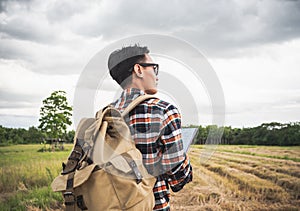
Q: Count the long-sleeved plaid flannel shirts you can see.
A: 1